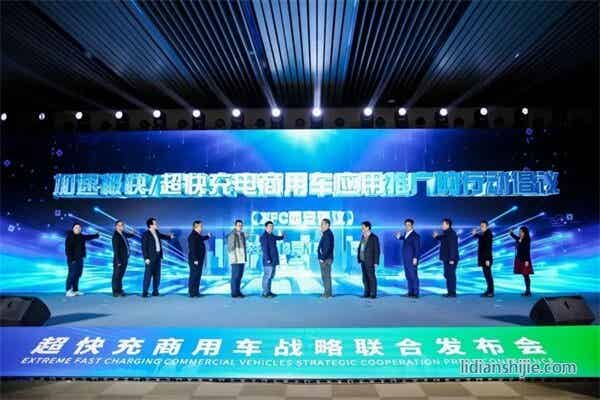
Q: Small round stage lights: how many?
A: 14